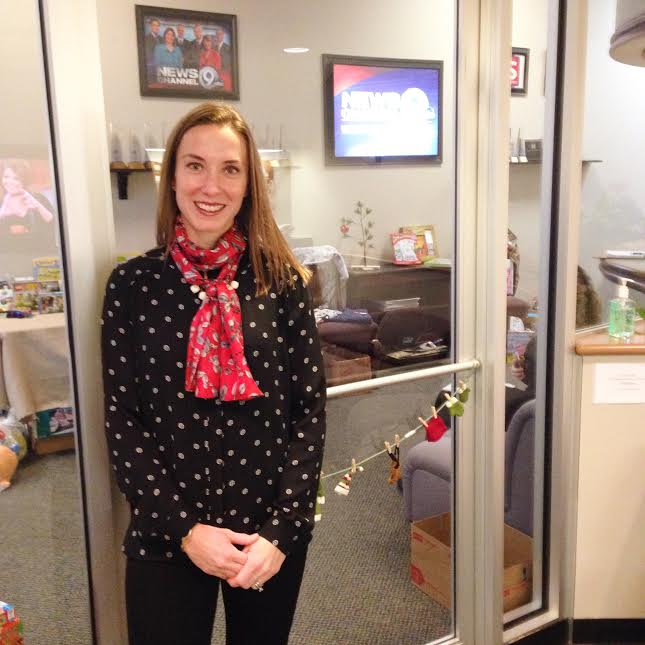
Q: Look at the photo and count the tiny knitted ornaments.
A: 6